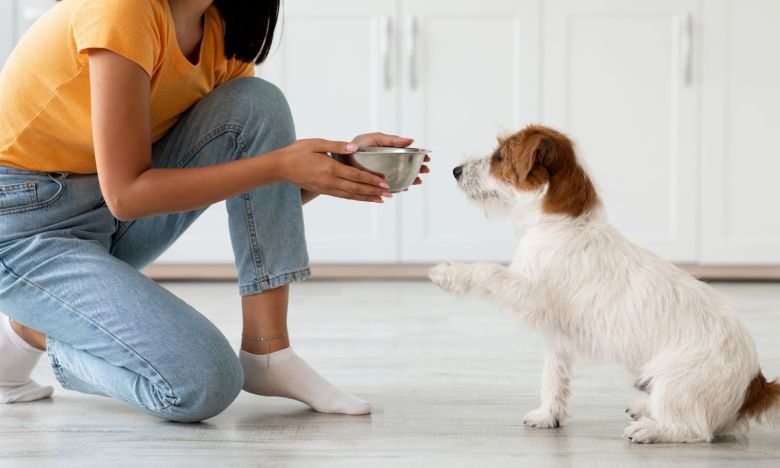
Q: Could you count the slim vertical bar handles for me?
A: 3